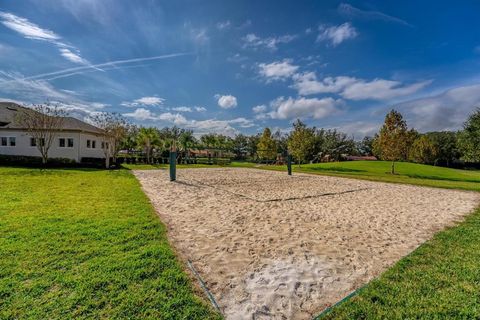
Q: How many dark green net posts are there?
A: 2